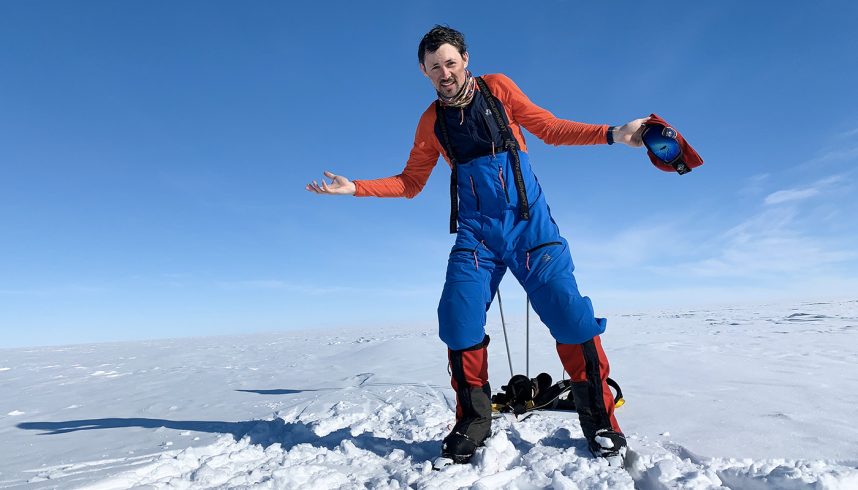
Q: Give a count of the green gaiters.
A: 0